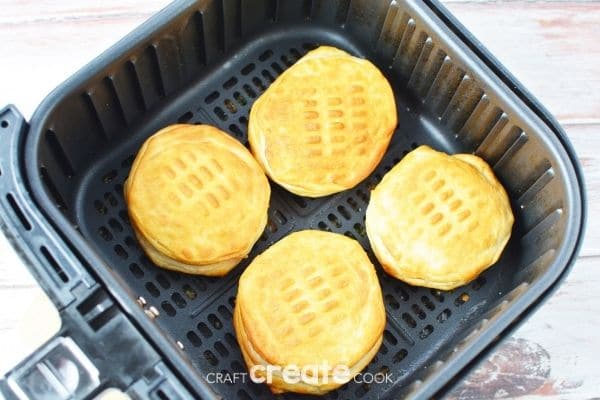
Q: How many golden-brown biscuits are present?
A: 4